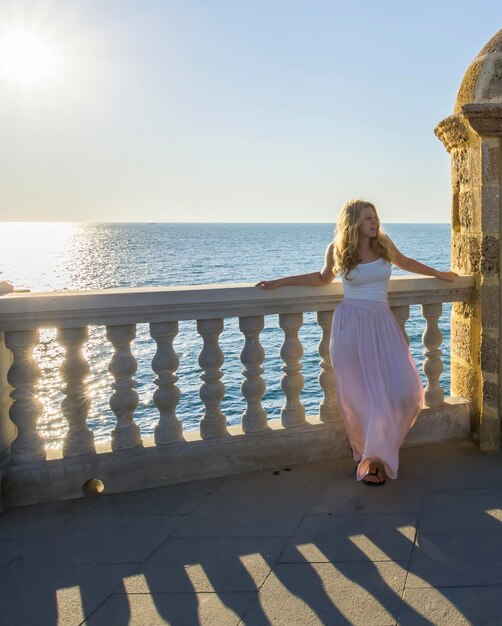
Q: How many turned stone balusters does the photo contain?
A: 10